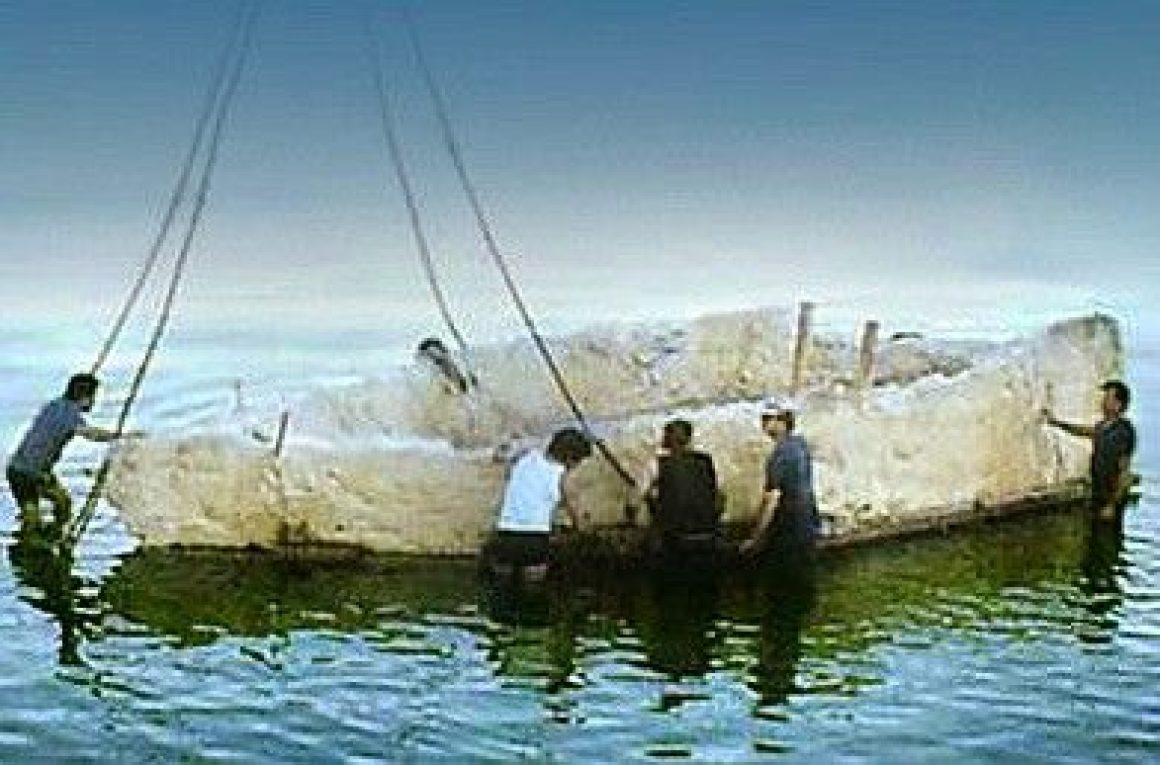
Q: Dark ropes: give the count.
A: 4